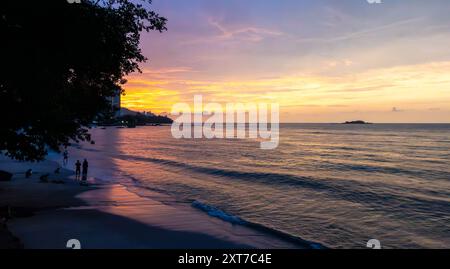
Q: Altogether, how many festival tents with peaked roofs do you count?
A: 0